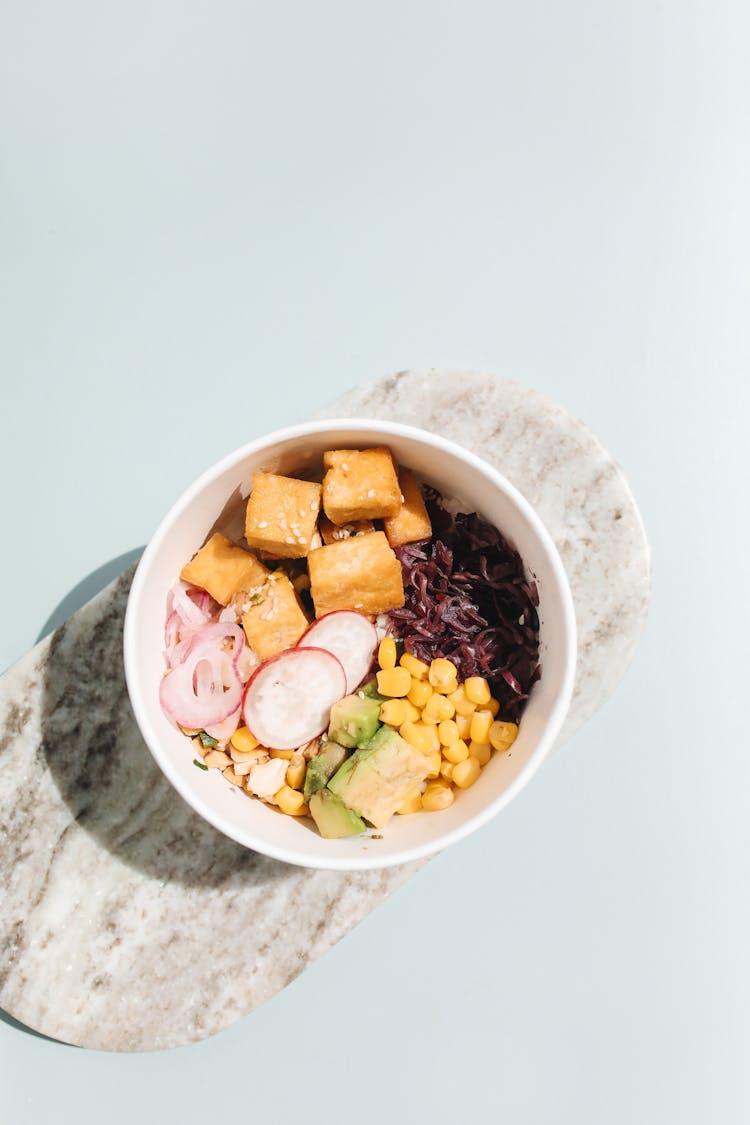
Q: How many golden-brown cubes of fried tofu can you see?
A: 7